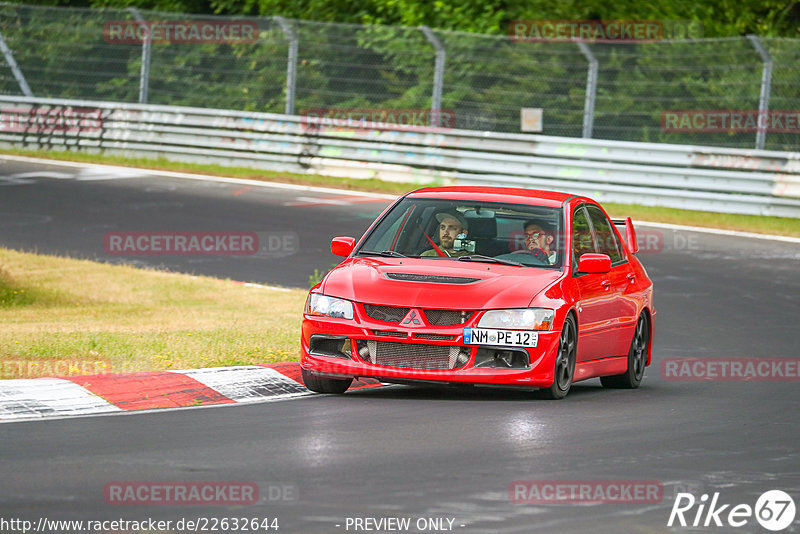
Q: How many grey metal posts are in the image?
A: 6